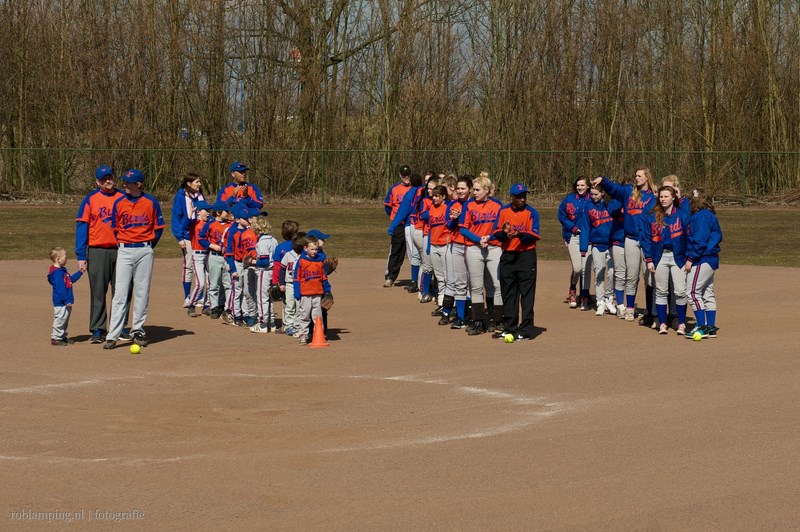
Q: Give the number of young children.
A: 11